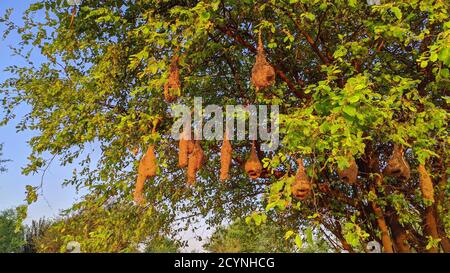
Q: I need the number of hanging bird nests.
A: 11